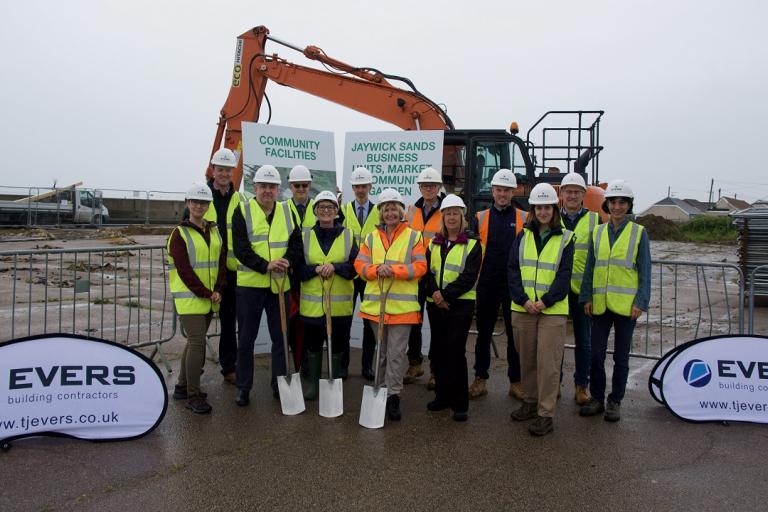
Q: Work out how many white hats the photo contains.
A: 13